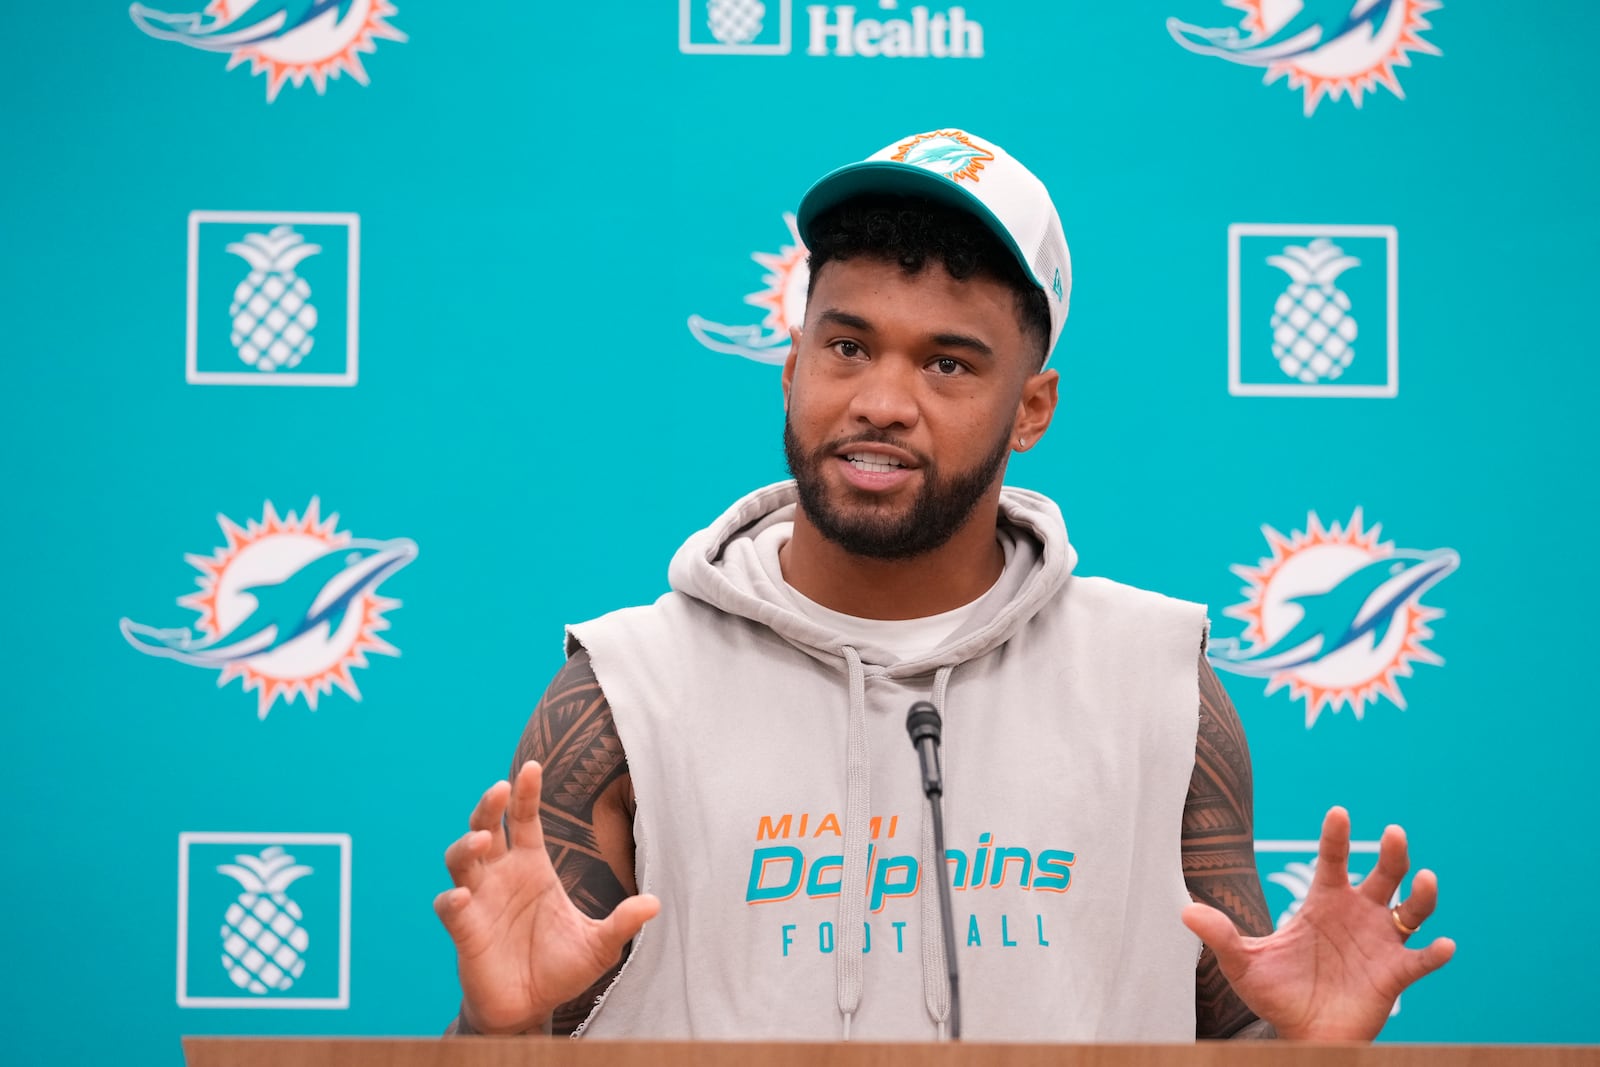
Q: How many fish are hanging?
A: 0